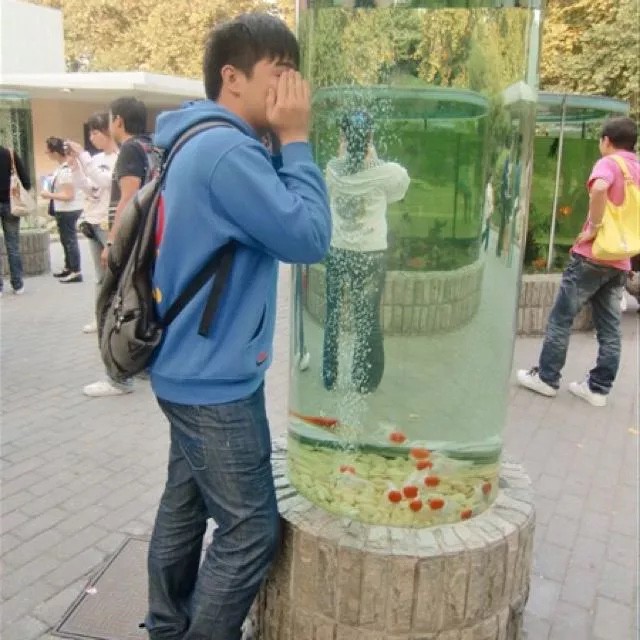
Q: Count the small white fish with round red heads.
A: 11